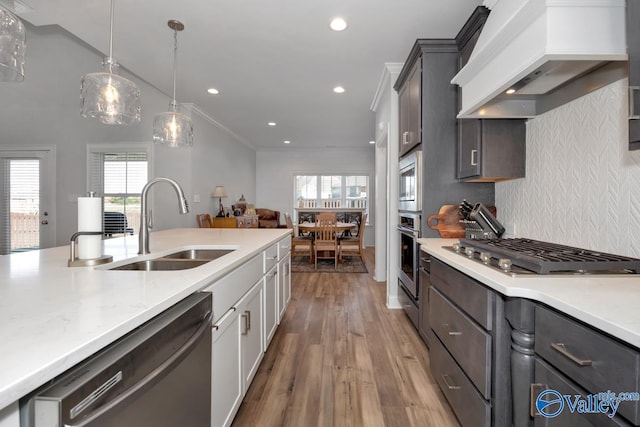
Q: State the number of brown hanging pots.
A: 0